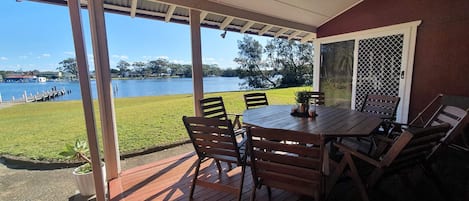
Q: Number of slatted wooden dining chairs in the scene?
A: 8